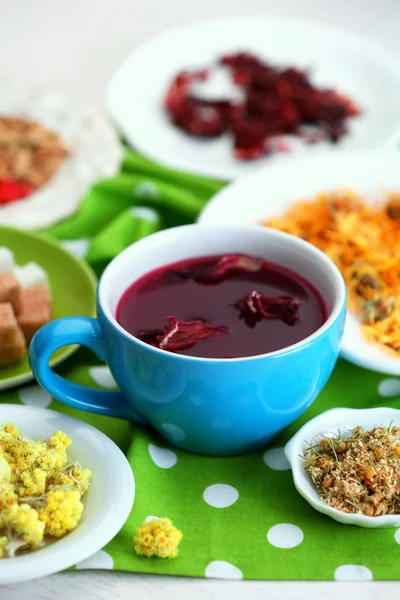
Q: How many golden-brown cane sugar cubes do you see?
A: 3